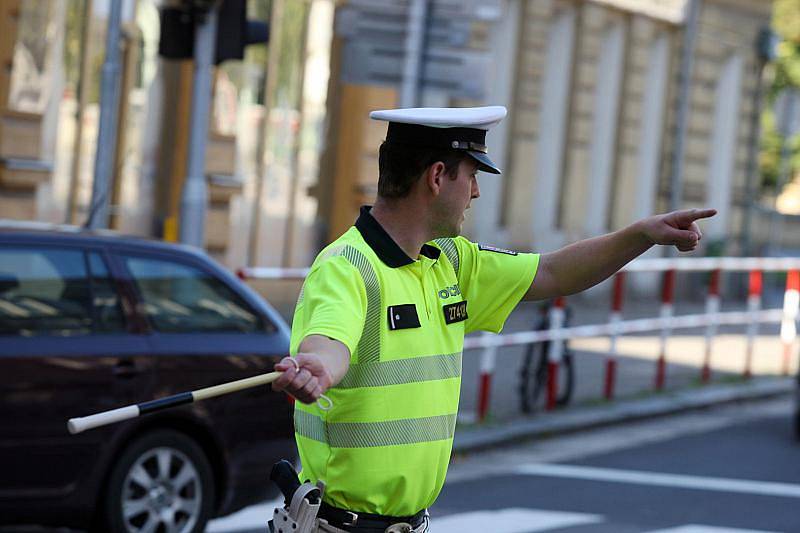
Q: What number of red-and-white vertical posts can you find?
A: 7